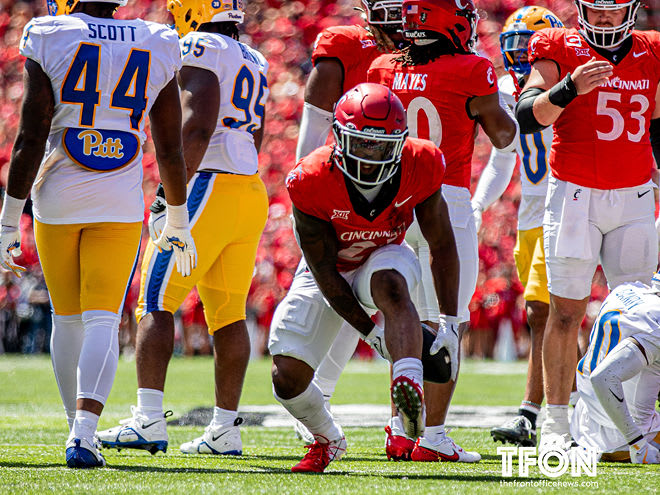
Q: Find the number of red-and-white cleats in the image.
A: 4